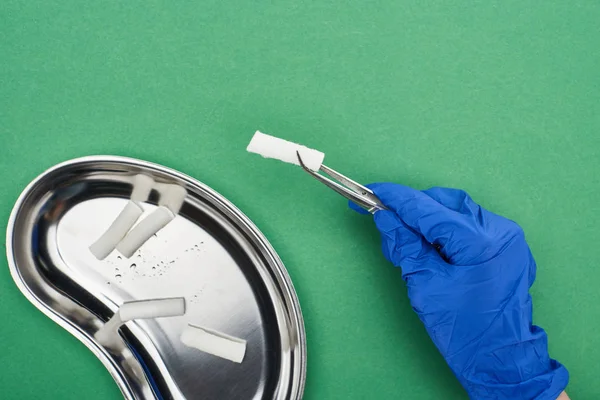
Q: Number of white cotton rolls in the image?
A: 5